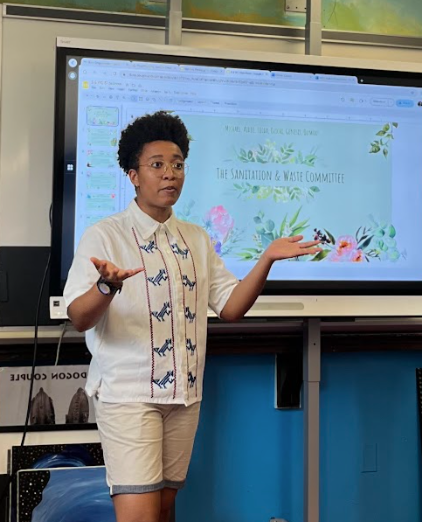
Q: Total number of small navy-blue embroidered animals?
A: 10